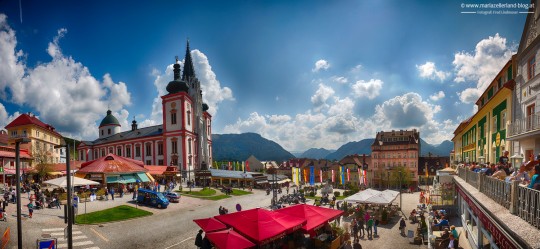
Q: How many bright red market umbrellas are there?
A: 4